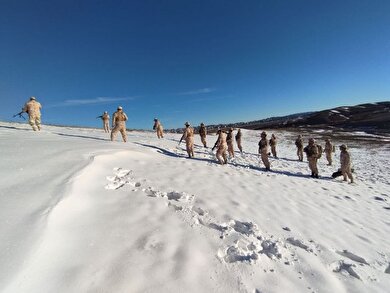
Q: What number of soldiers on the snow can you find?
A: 15